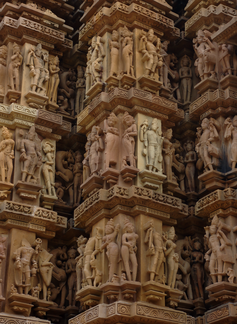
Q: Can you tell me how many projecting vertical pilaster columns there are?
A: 3